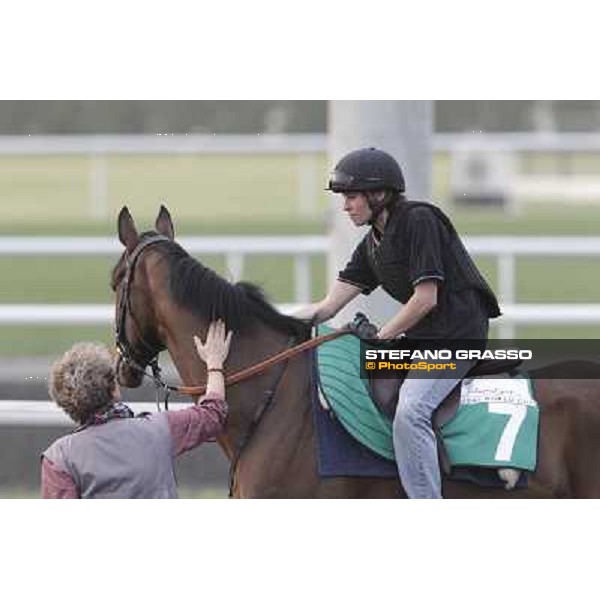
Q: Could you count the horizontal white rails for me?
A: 4